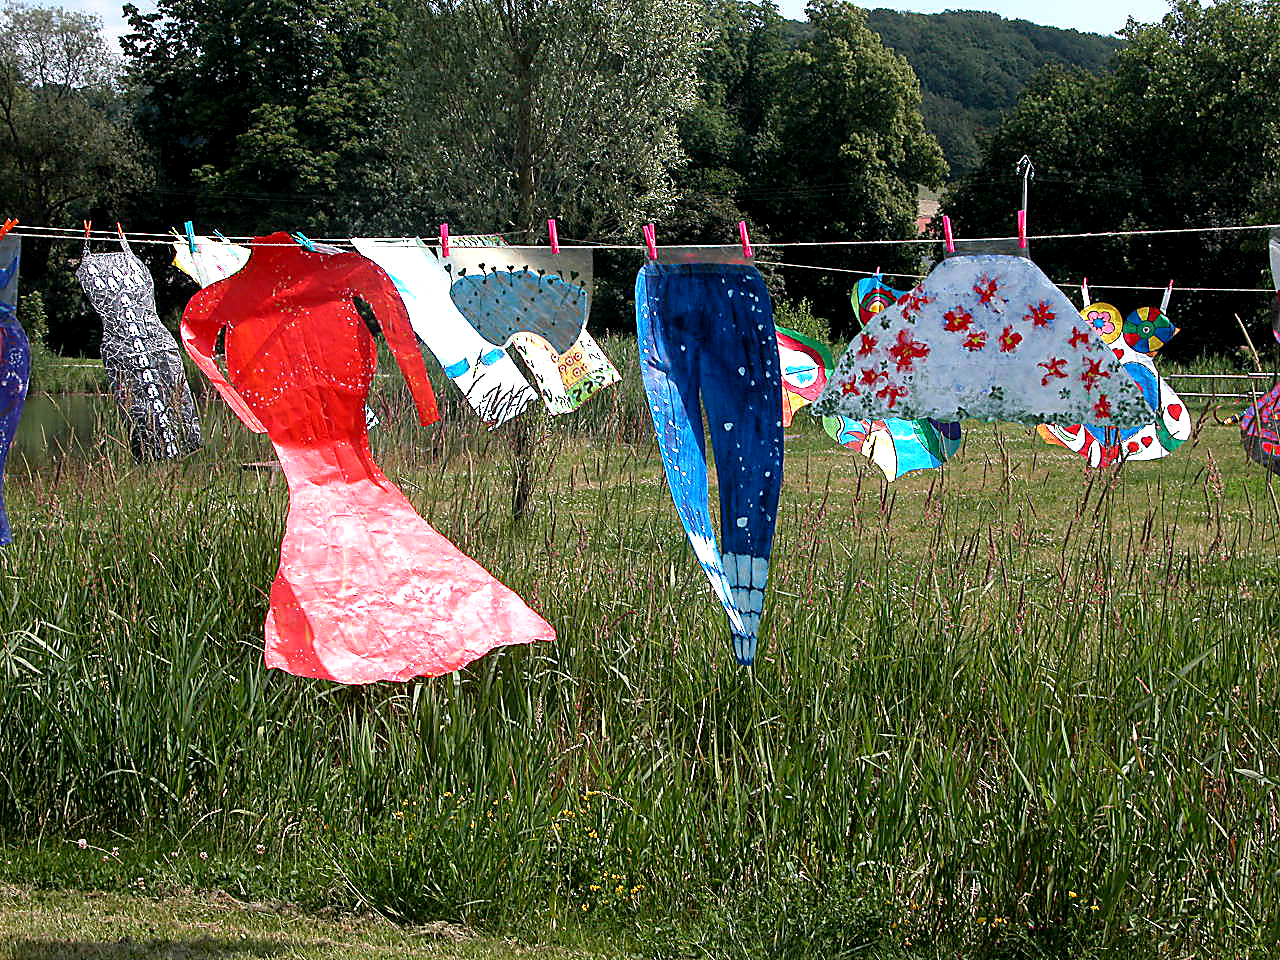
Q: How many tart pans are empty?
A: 0